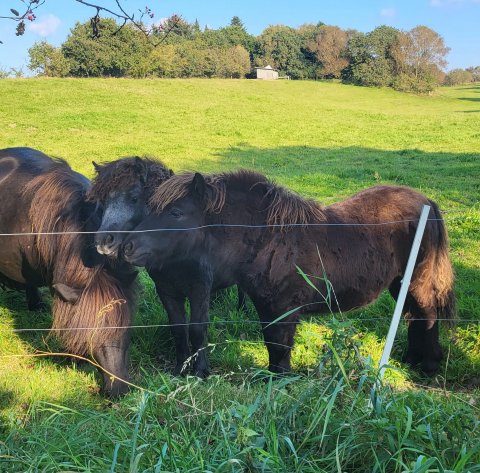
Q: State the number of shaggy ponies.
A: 3